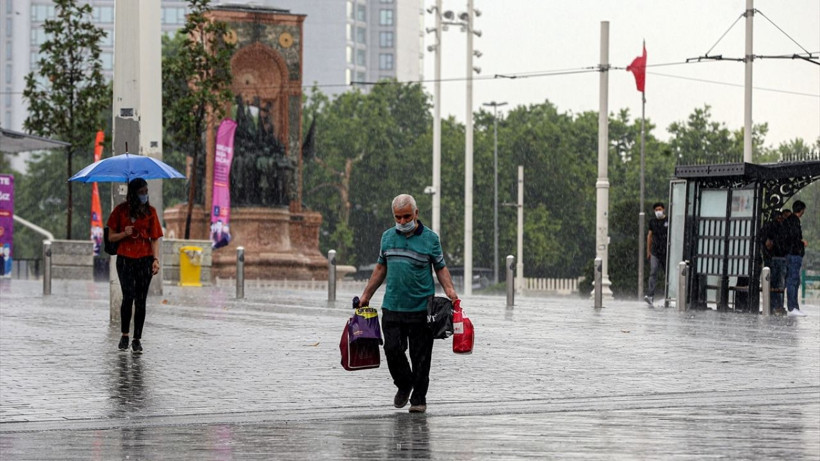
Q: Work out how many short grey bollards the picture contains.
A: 7